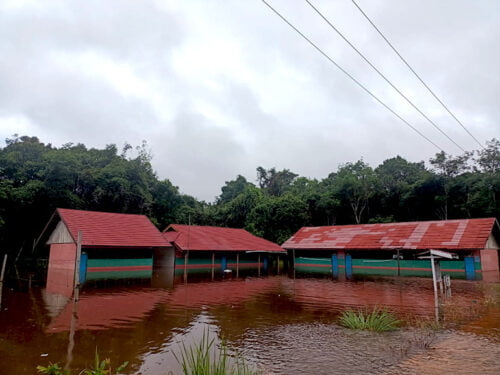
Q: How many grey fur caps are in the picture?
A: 0